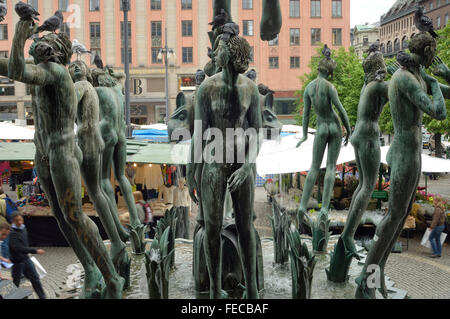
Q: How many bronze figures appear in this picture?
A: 7